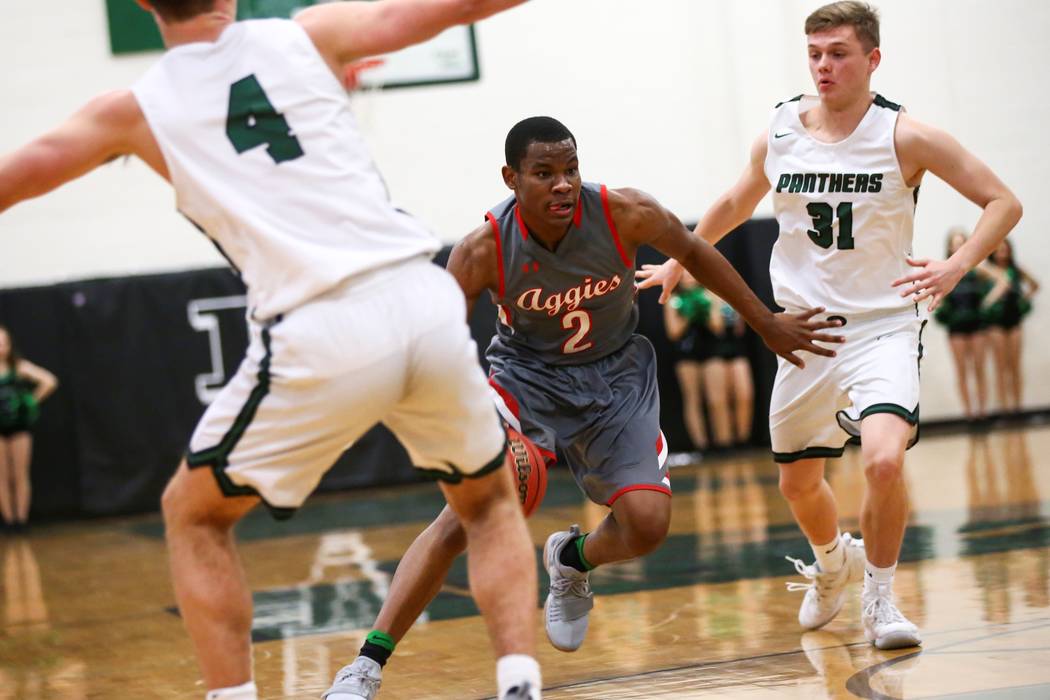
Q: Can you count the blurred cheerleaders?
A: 5